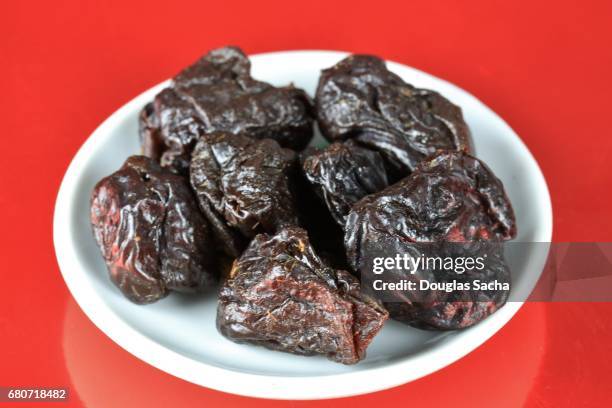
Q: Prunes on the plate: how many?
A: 7